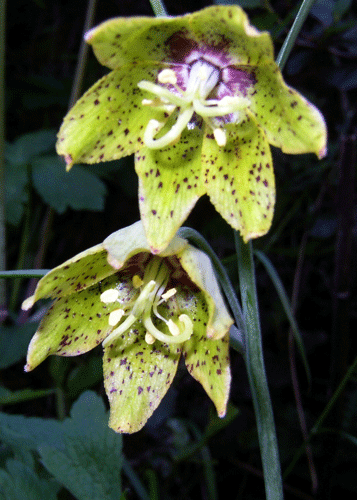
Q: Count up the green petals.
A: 12